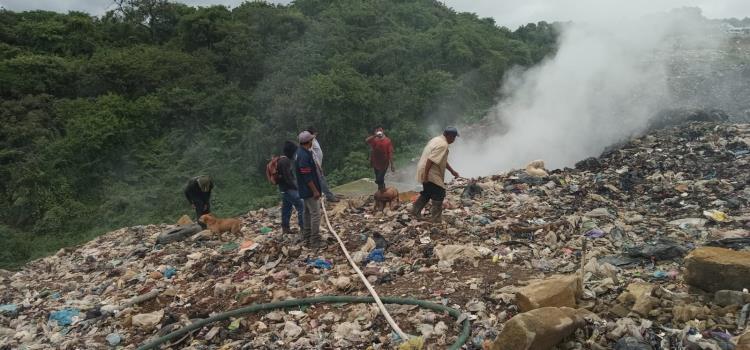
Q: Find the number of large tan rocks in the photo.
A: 3